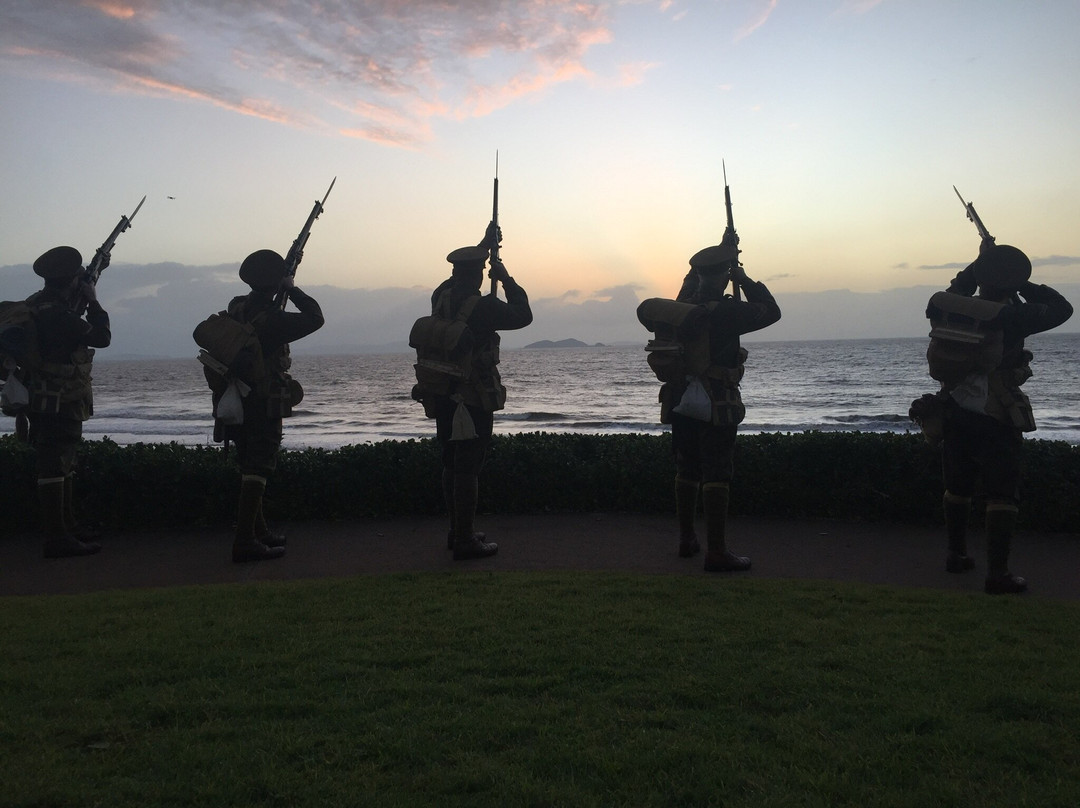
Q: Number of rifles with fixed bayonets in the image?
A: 5